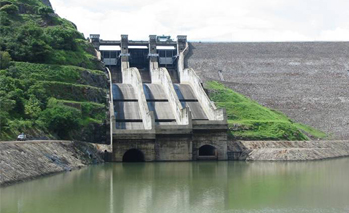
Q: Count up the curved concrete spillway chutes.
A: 3